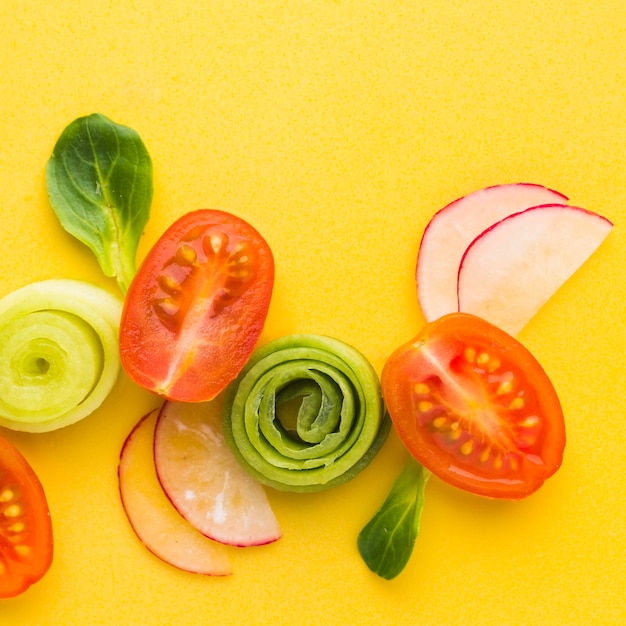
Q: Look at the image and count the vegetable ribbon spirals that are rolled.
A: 2